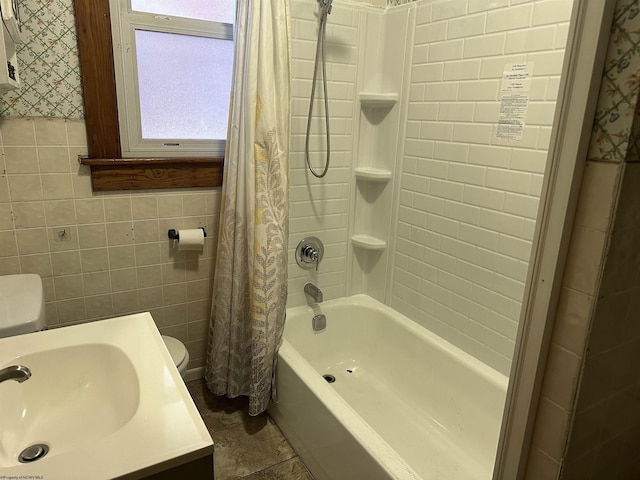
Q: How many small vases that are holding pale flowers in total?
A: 0